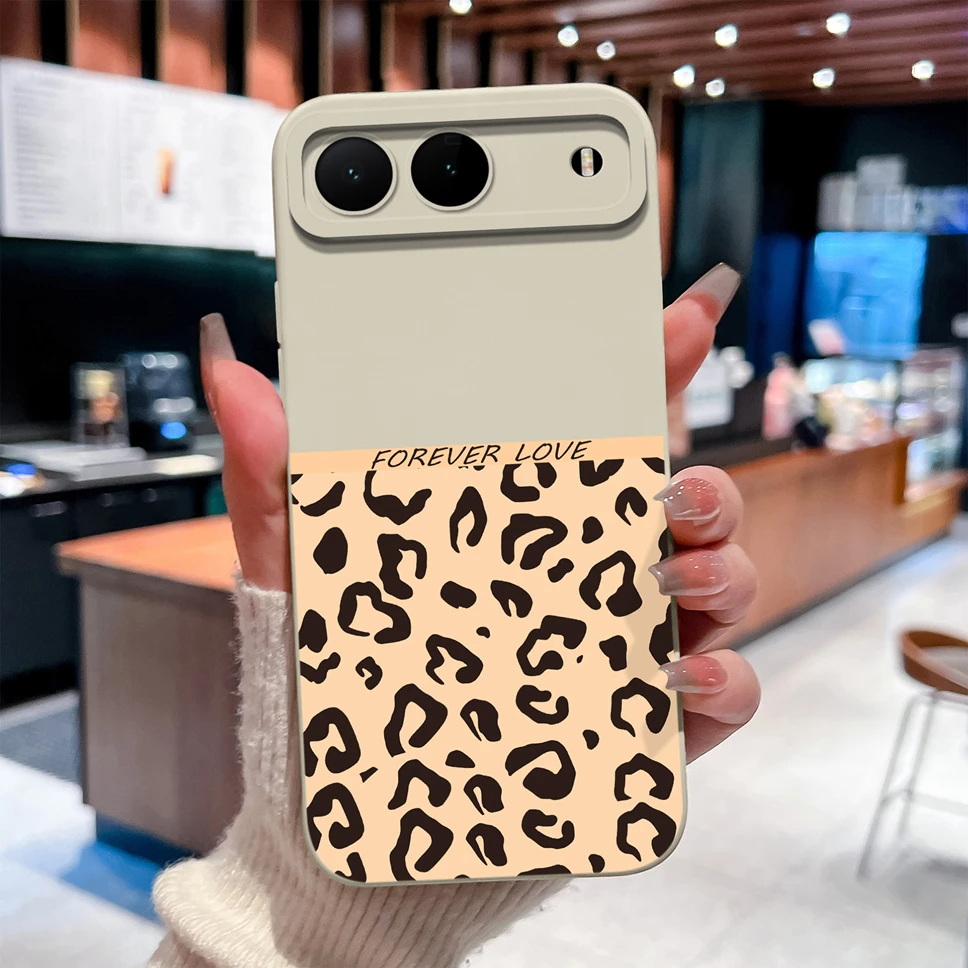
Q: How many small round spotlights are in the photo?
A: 9